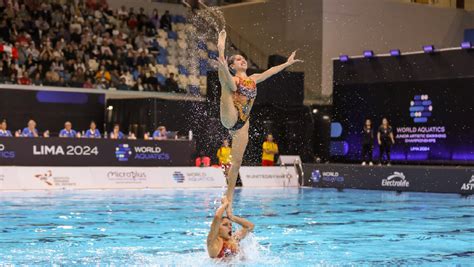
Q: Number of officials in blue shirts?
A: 6